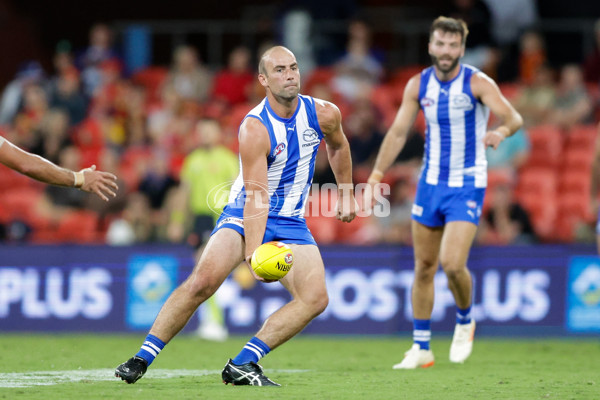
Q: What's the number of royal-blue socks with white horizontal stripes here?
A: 4